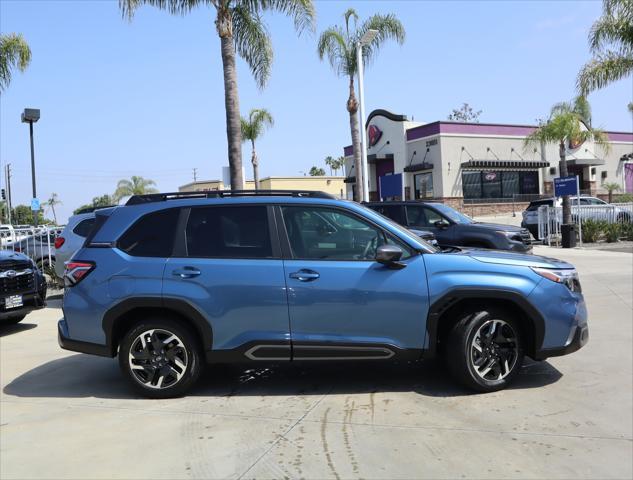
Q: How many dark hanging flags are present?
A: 0